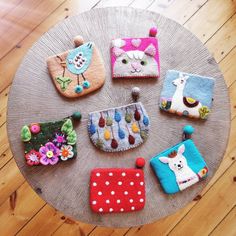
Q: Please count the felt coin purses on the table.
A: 7